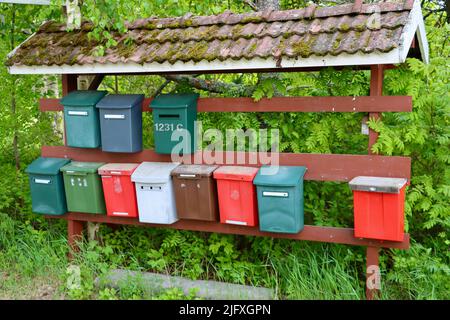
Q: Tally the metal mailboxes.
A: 11